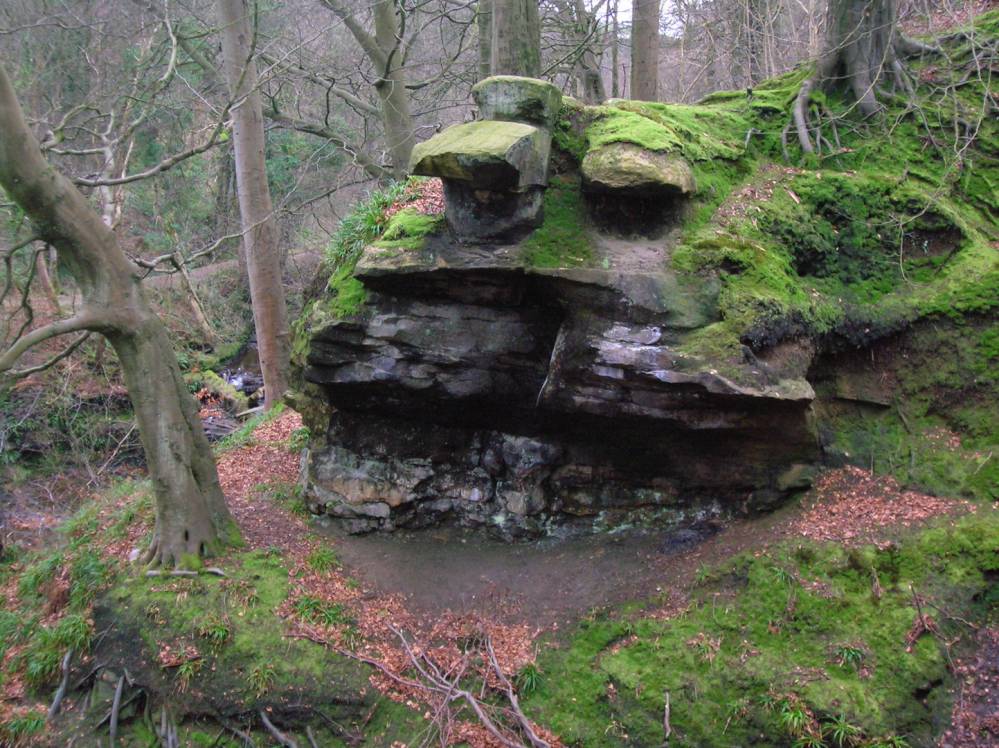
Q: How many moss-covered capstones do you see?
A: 3